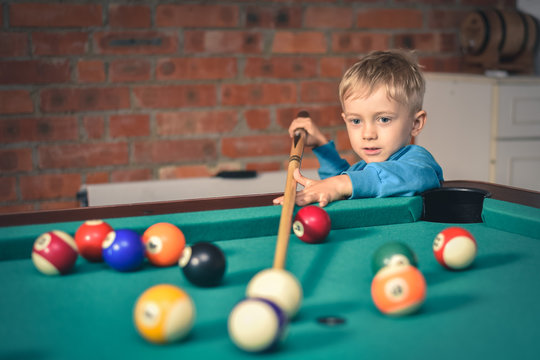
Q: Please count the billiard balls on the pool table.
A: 12